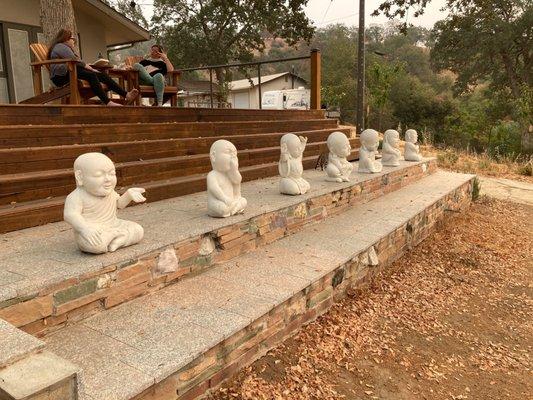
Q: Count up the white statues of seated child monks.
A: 7